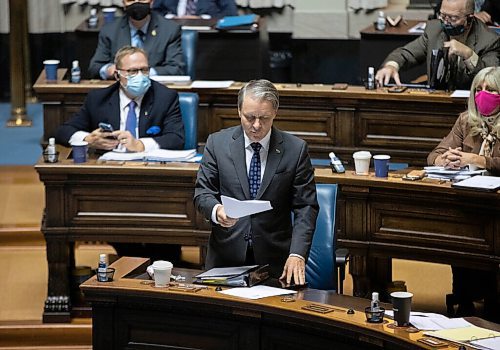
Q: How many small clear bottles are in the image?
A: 8